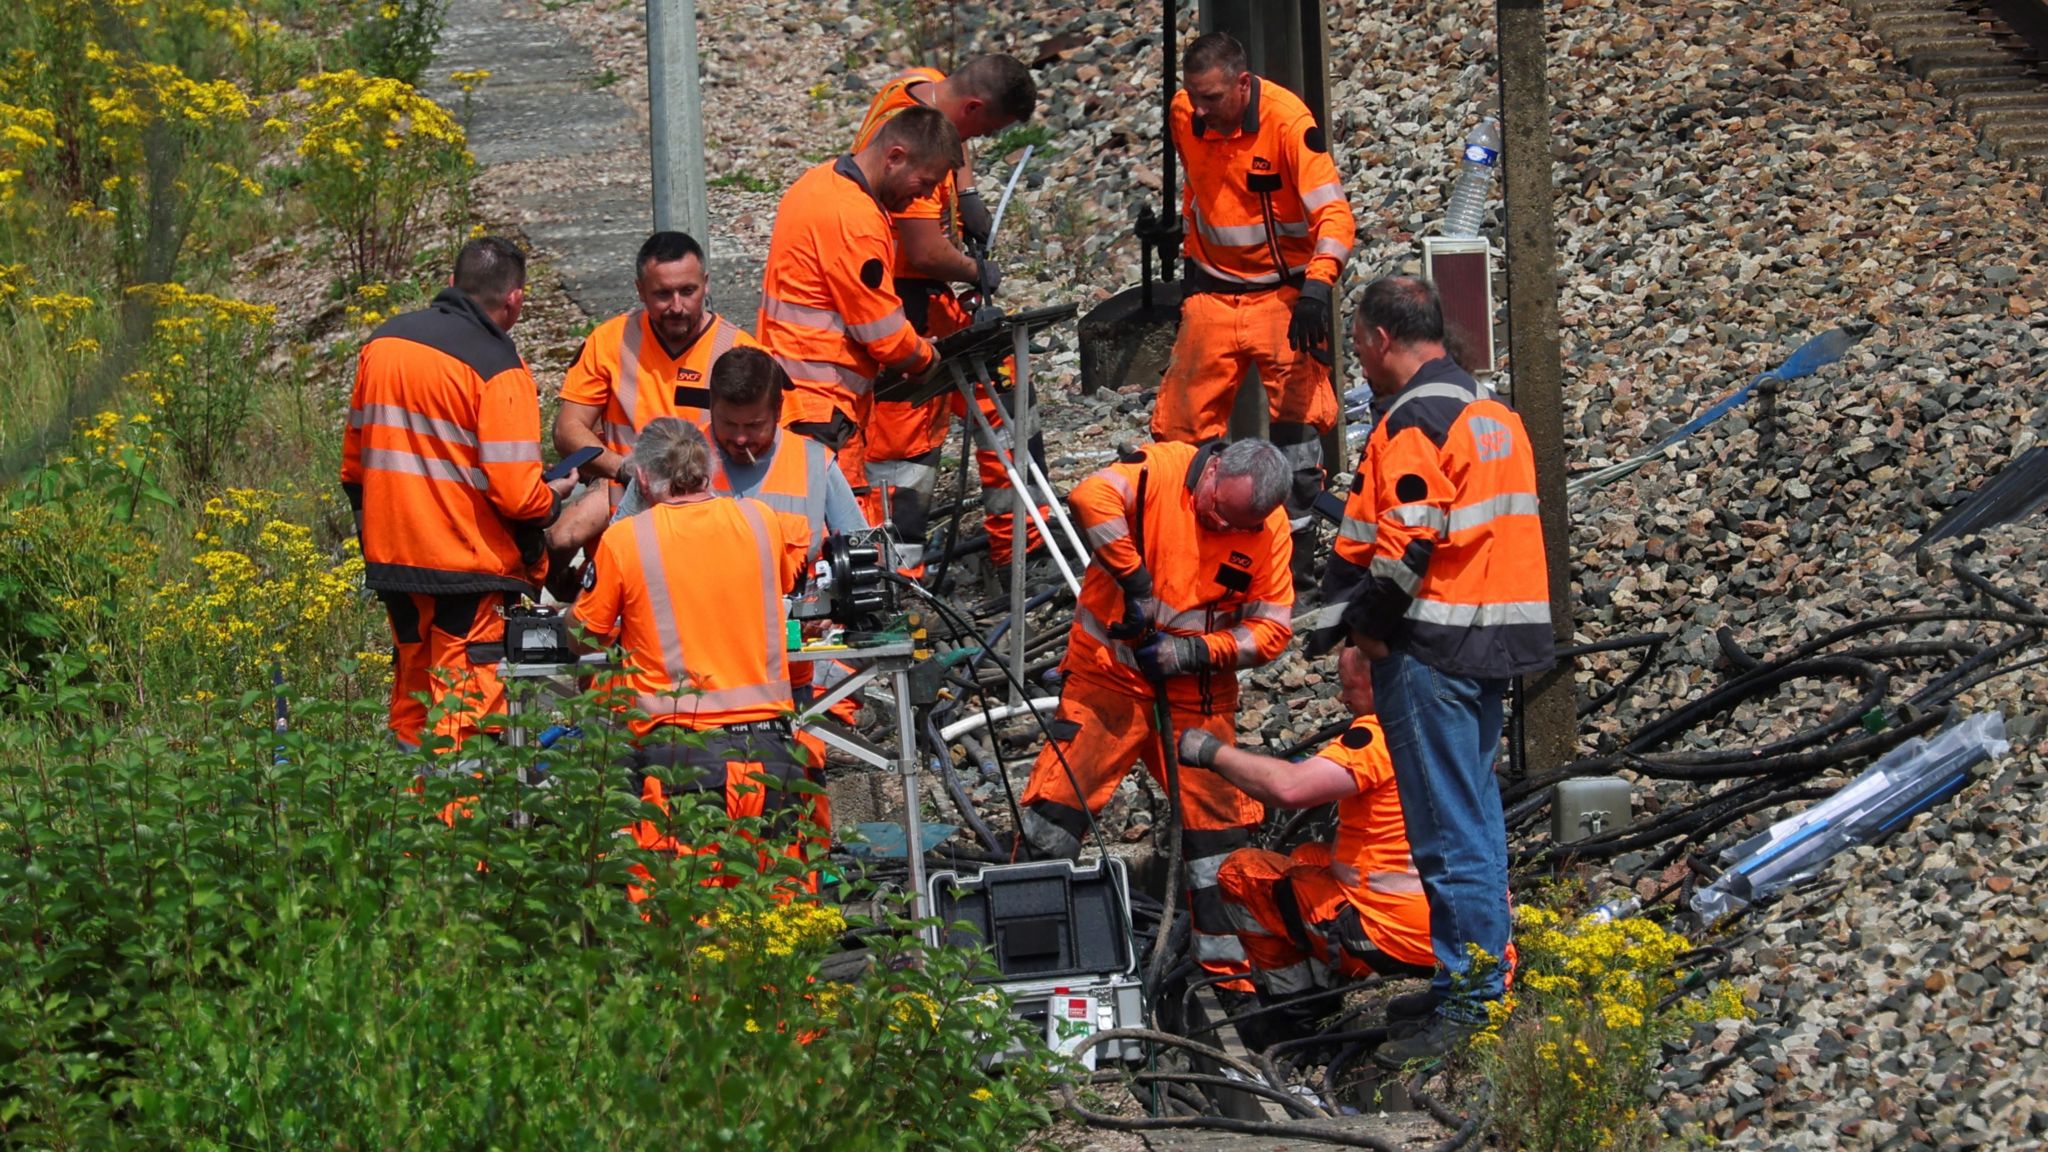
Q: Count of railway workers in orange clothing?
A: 10